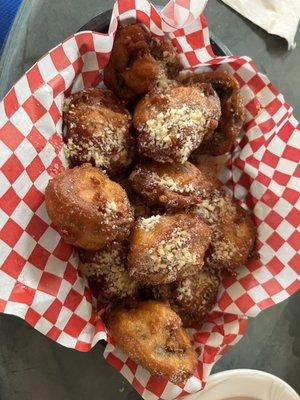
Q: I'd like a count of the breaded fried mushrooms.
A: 11